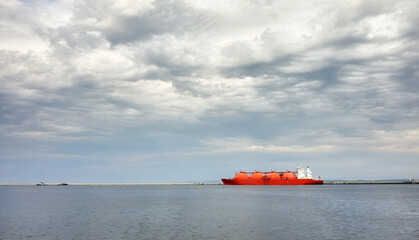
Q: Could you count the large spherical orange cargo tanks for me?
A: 4